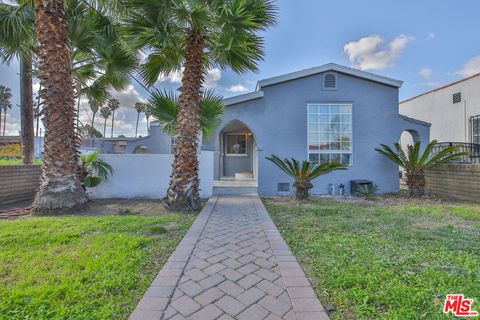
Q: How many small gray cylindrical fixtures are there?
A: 2